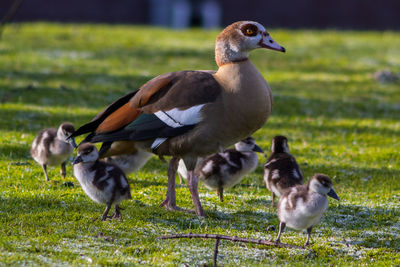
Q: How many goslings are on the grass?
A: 5